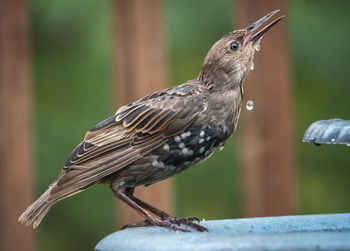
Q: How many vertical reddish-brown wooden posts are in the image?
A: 3